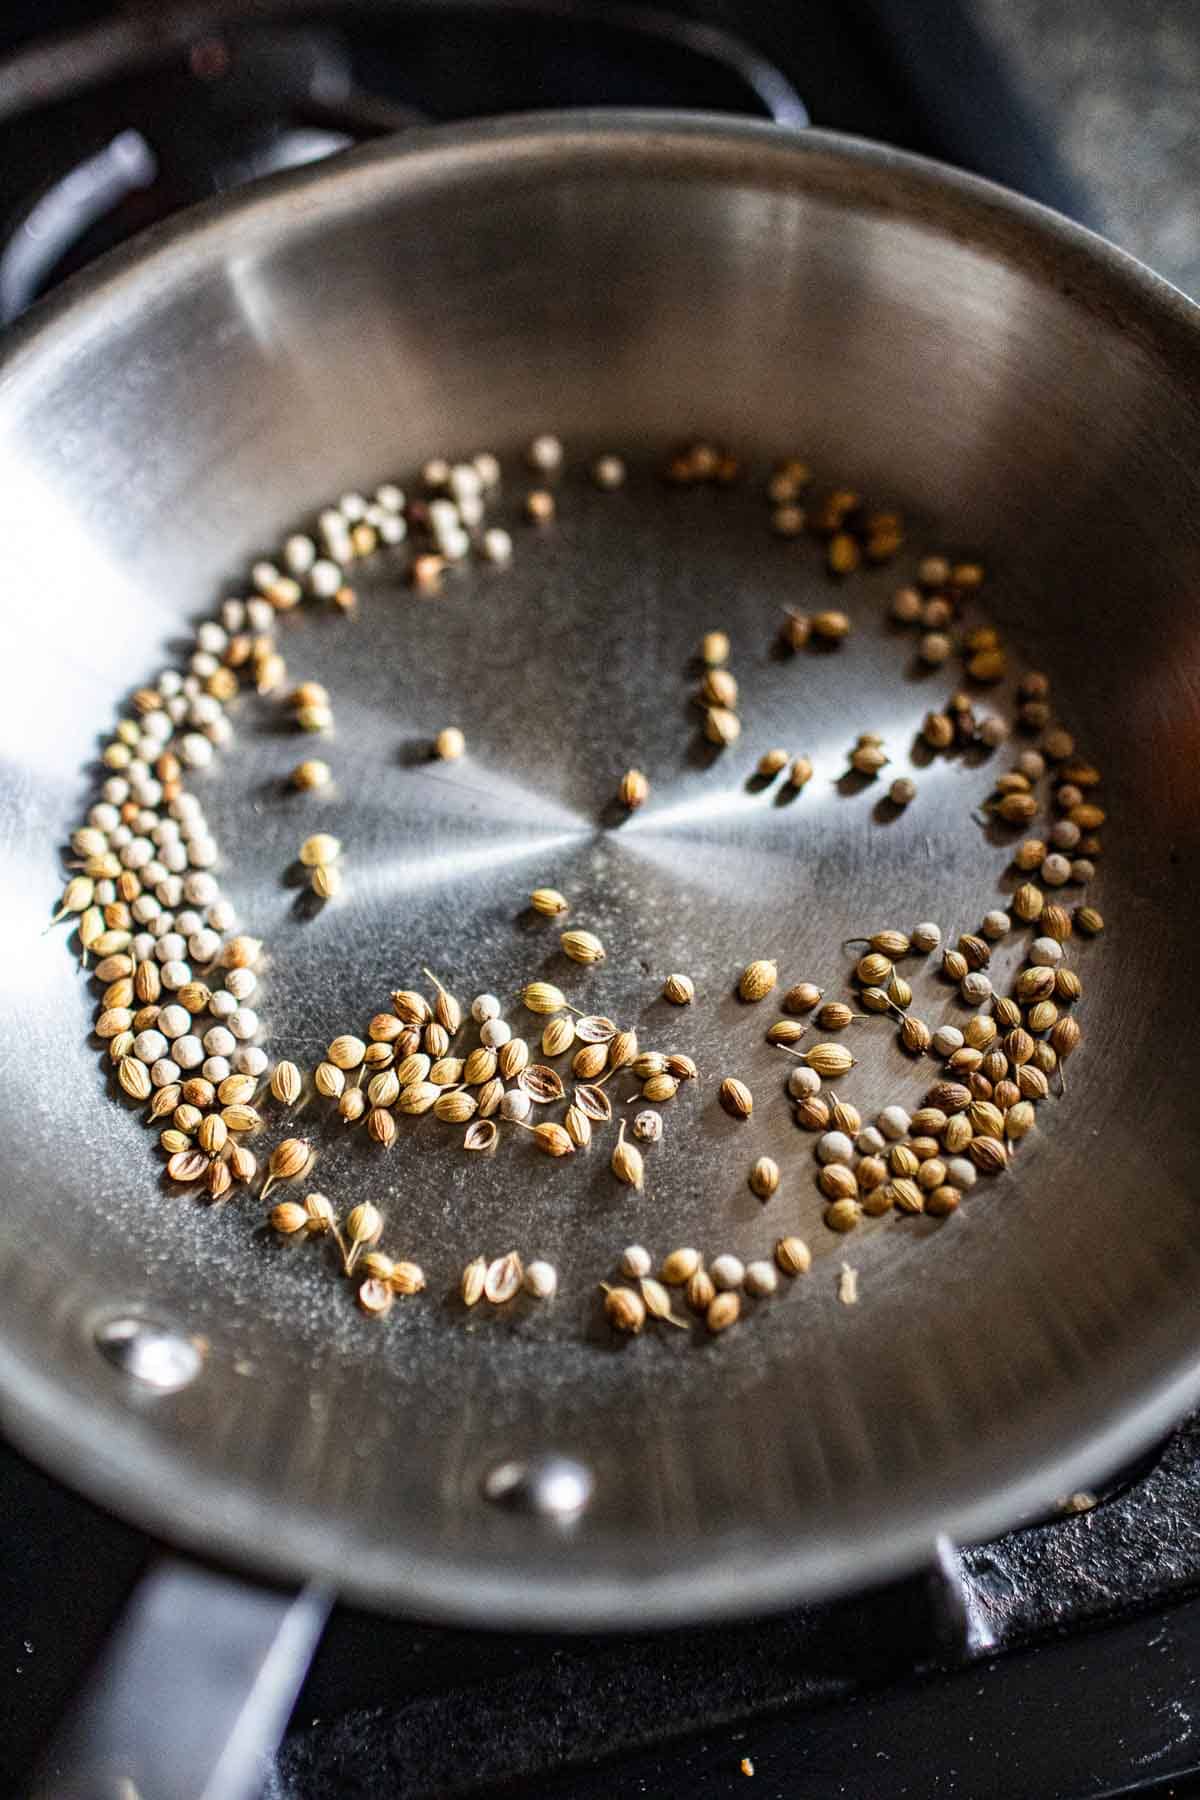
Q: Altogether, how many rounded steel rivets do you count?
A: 2